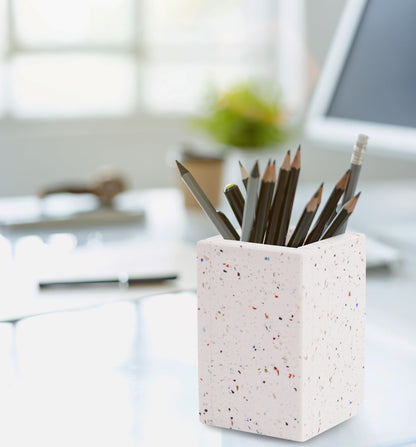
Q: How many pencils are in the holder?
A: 13